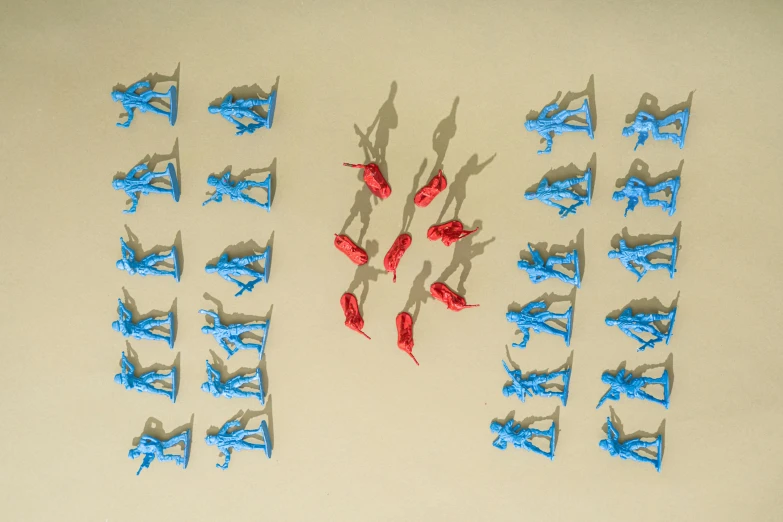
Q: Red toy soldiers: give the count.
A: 8